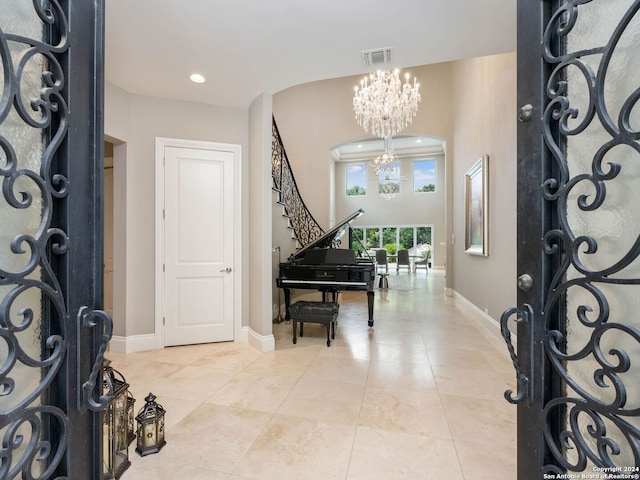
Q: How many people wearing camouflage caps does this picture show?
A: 0